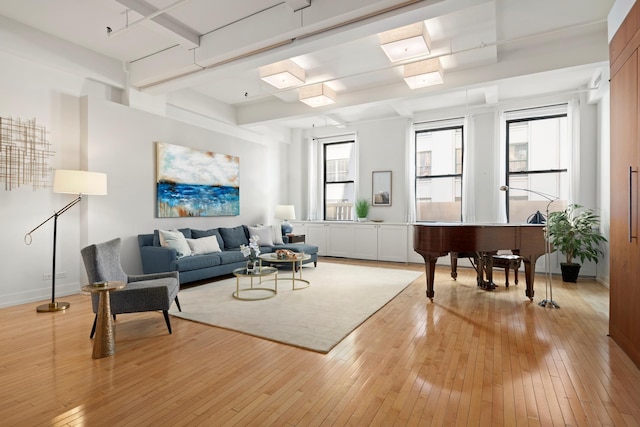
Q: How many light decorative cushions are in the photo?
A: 4